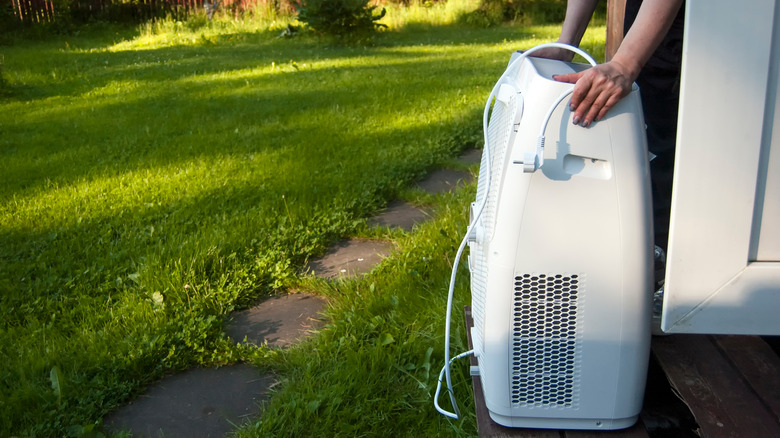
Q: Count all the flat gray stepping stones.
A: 6